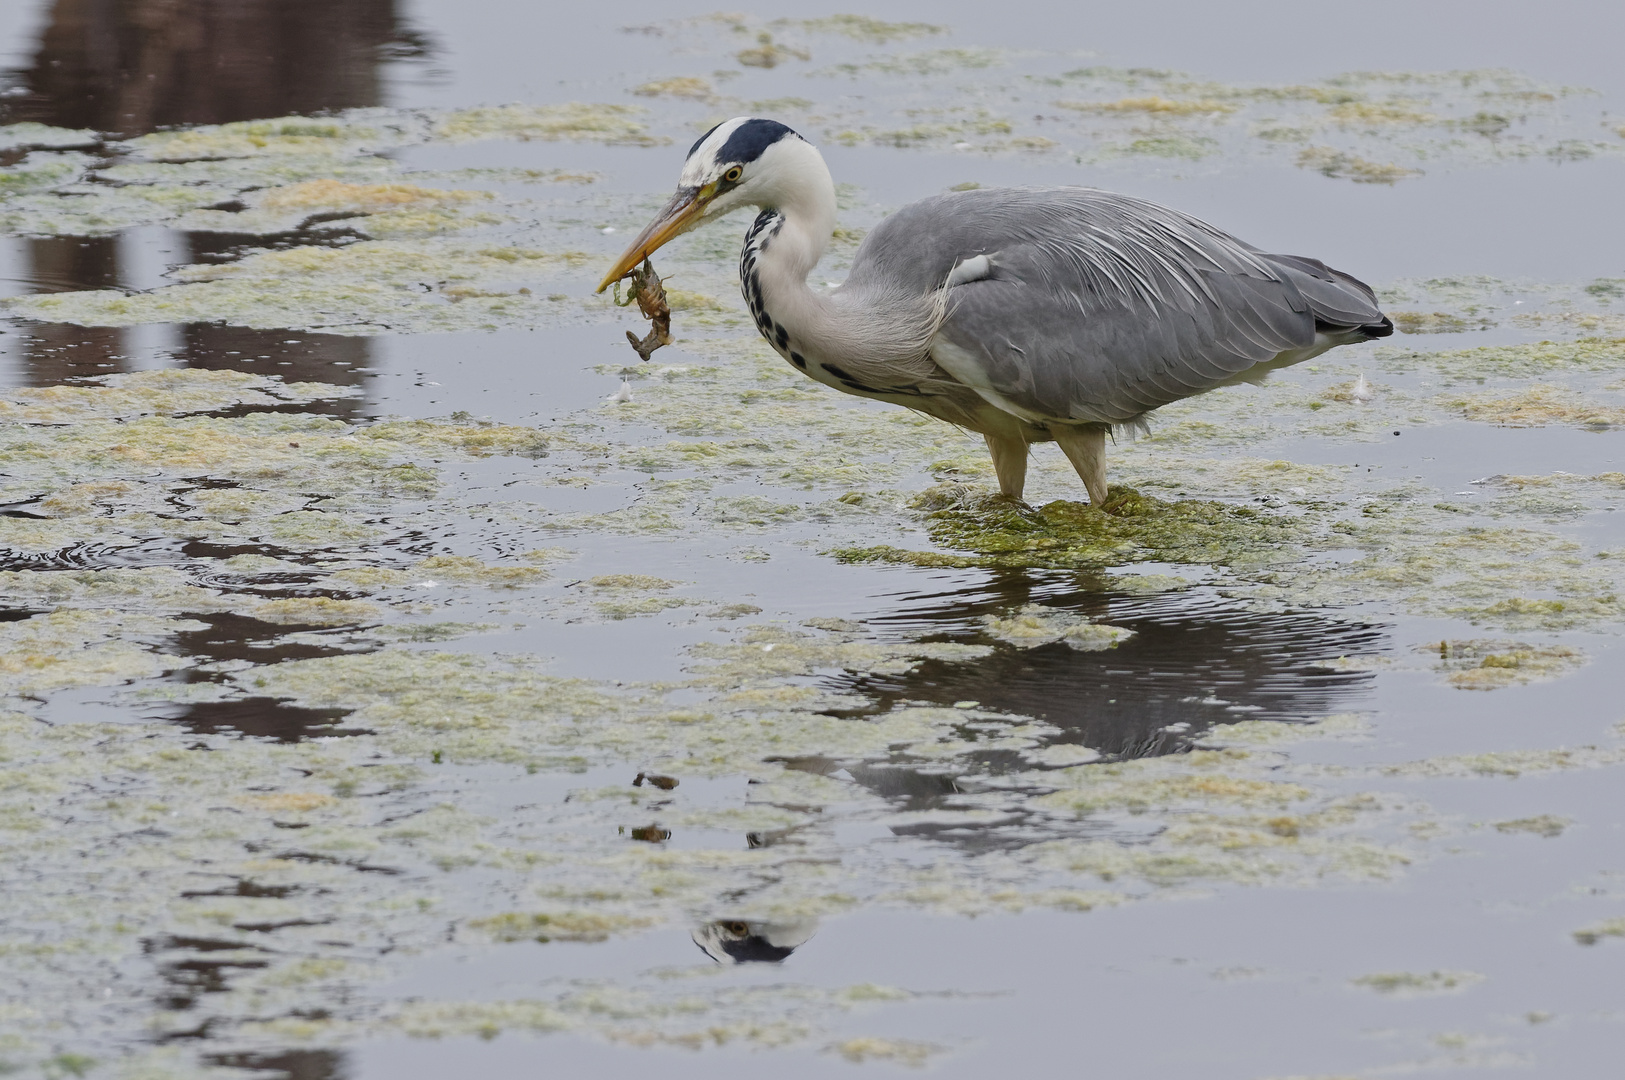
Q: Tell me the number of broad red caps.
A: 0